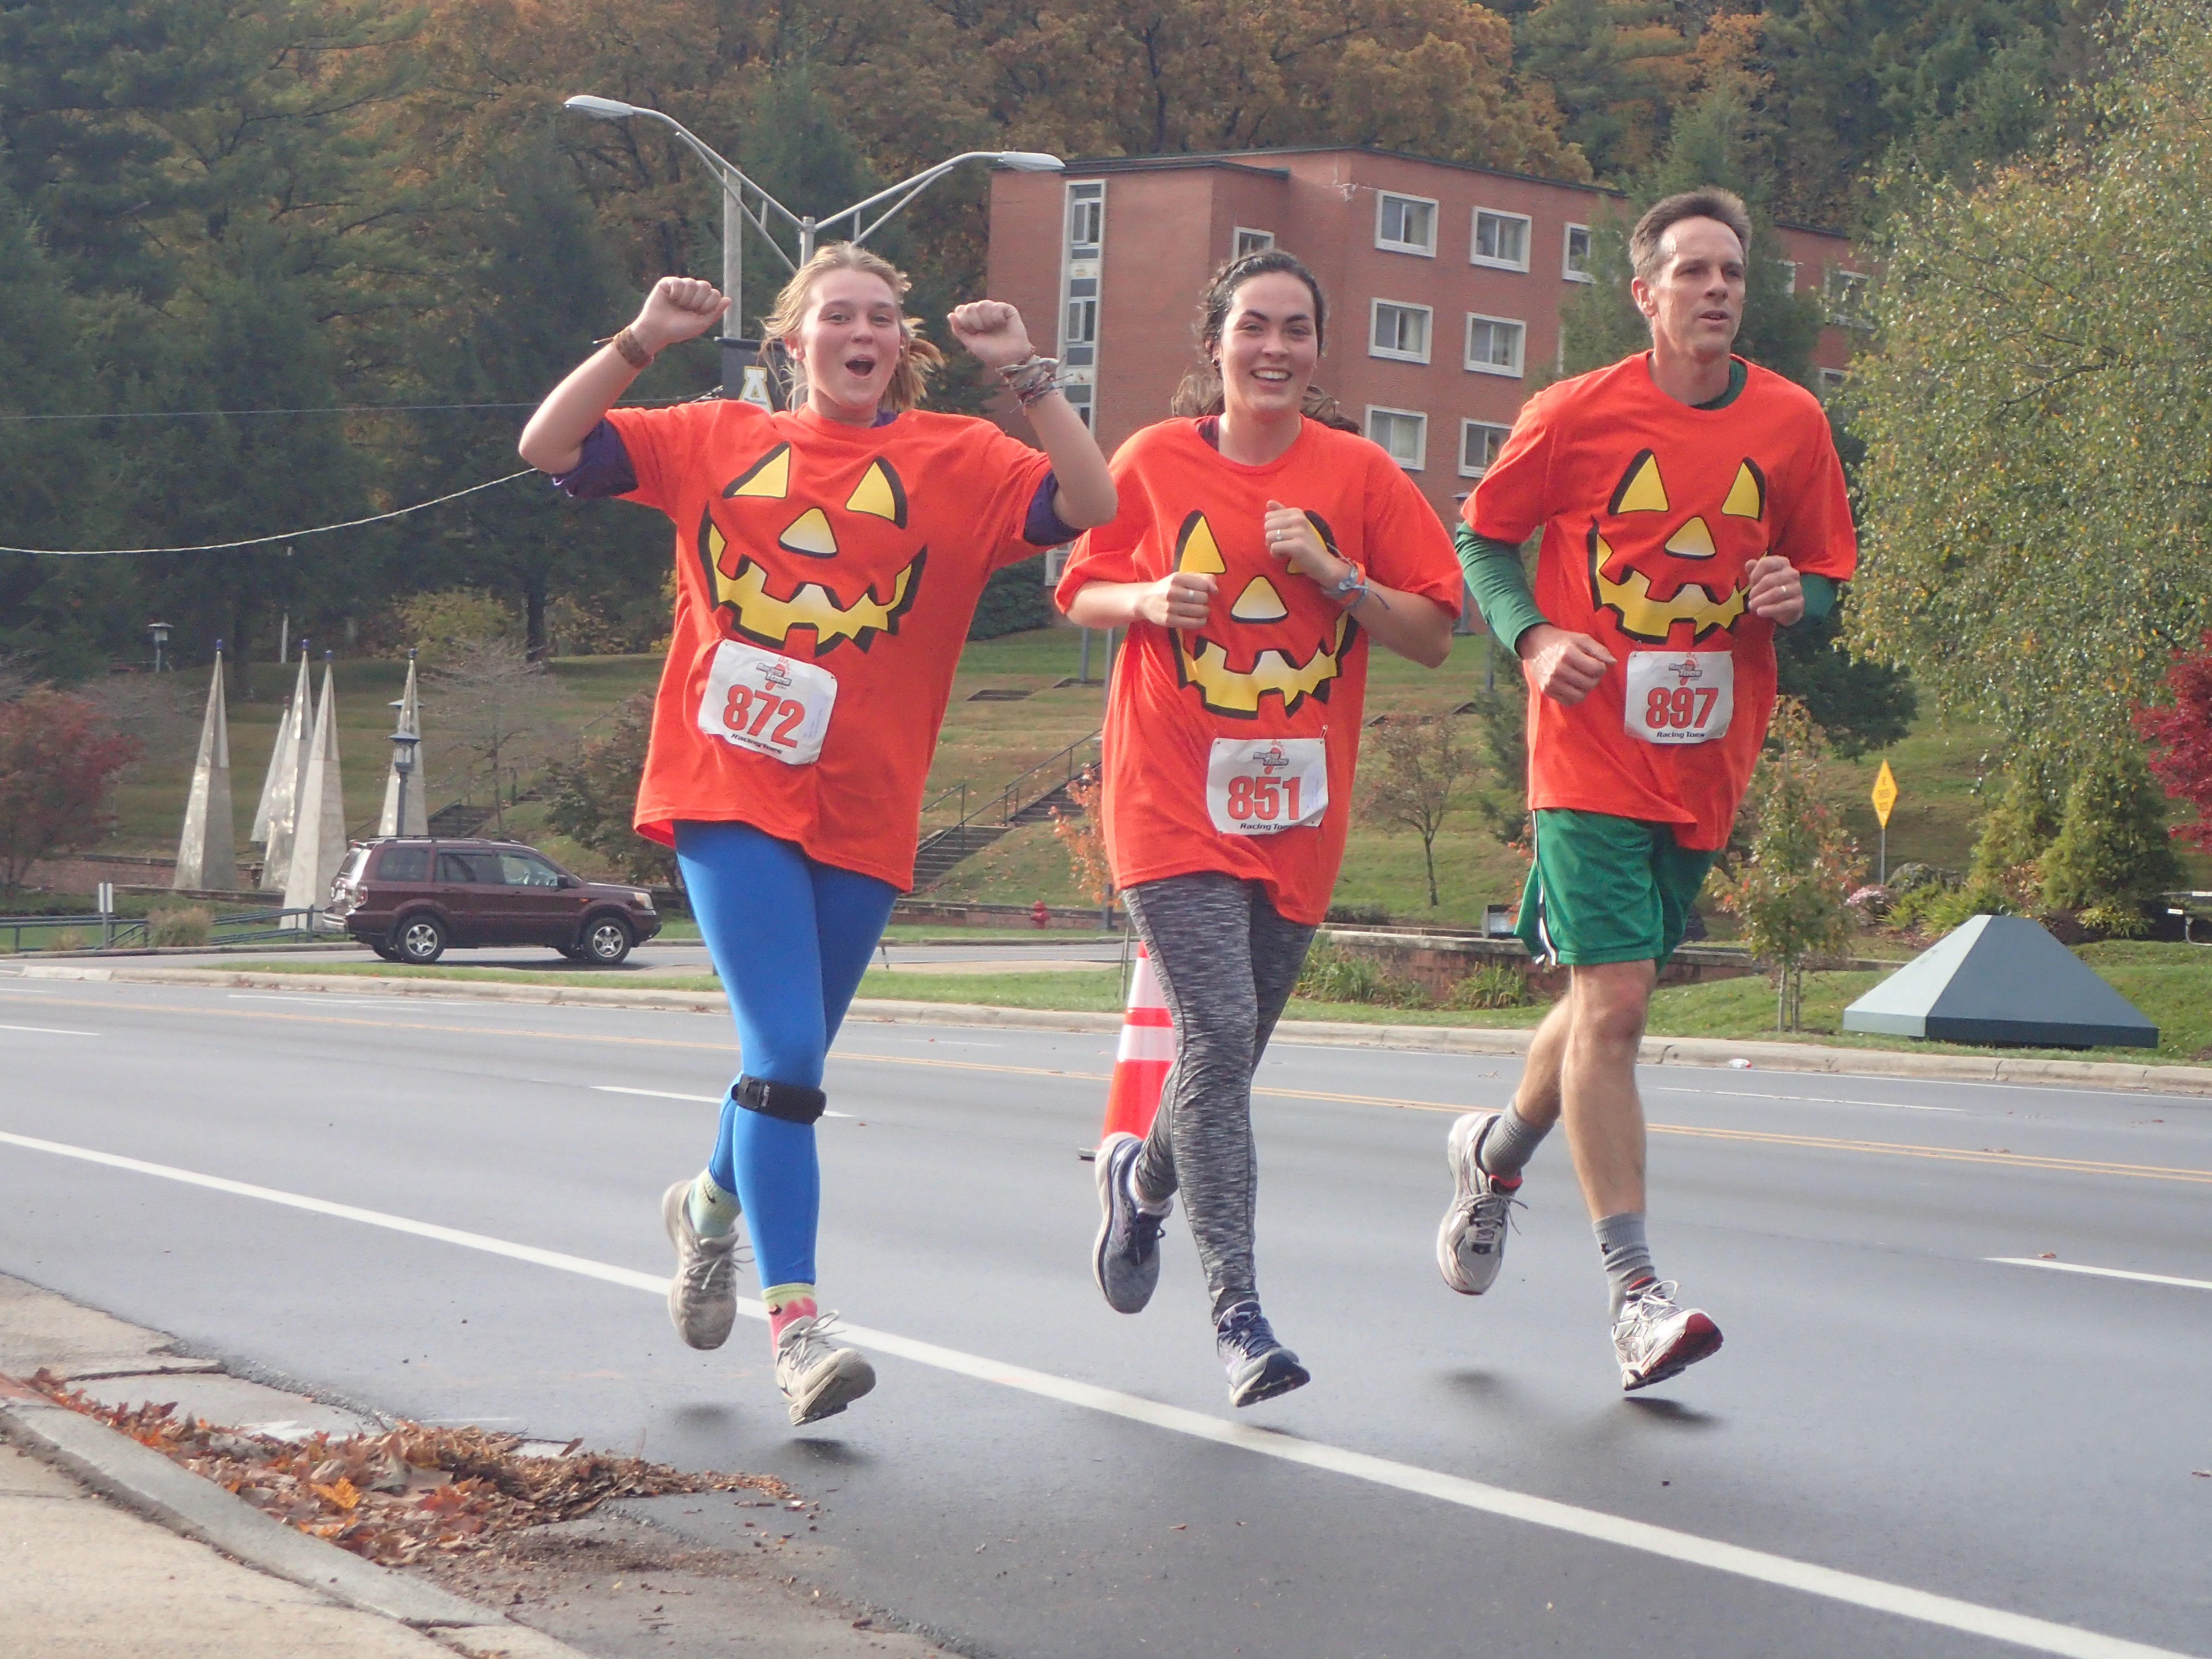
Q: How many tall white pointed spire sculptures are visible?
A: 5